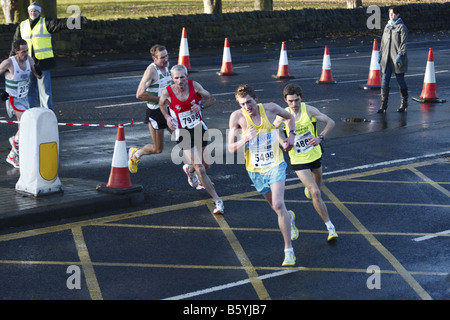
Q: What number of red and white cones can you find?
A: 7